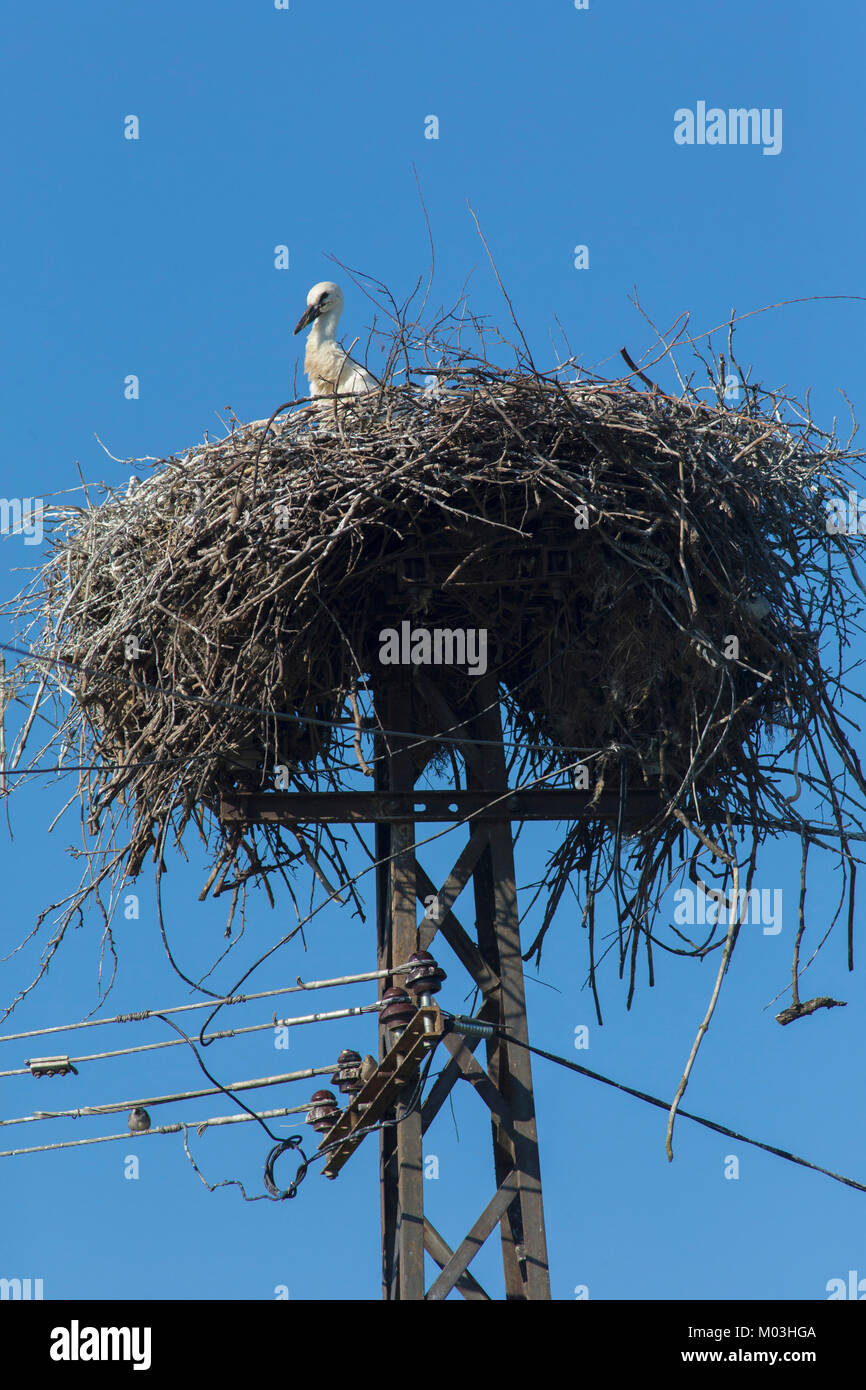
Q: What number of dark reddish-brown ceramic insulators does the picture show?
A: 4